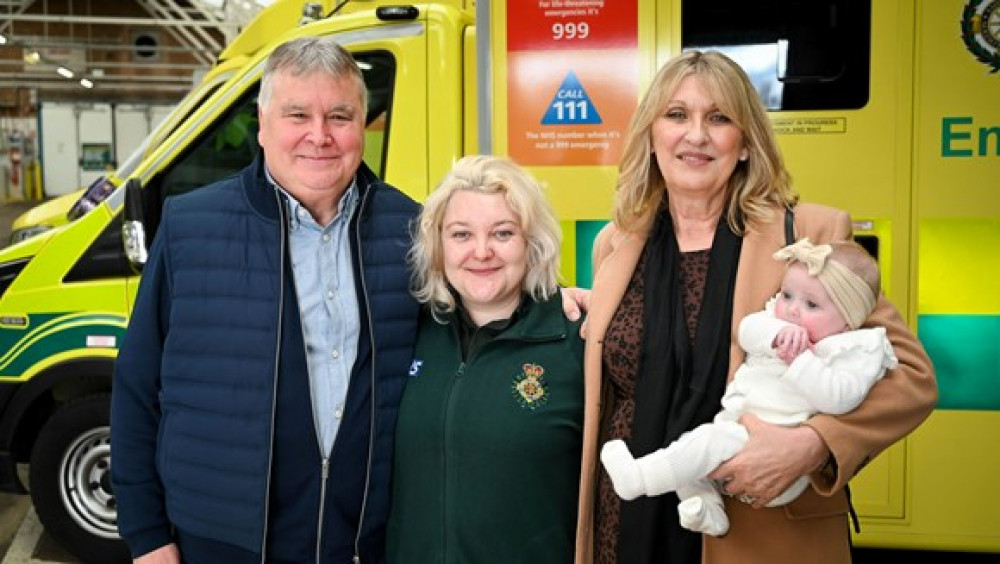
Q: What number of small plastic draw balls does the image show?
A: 0